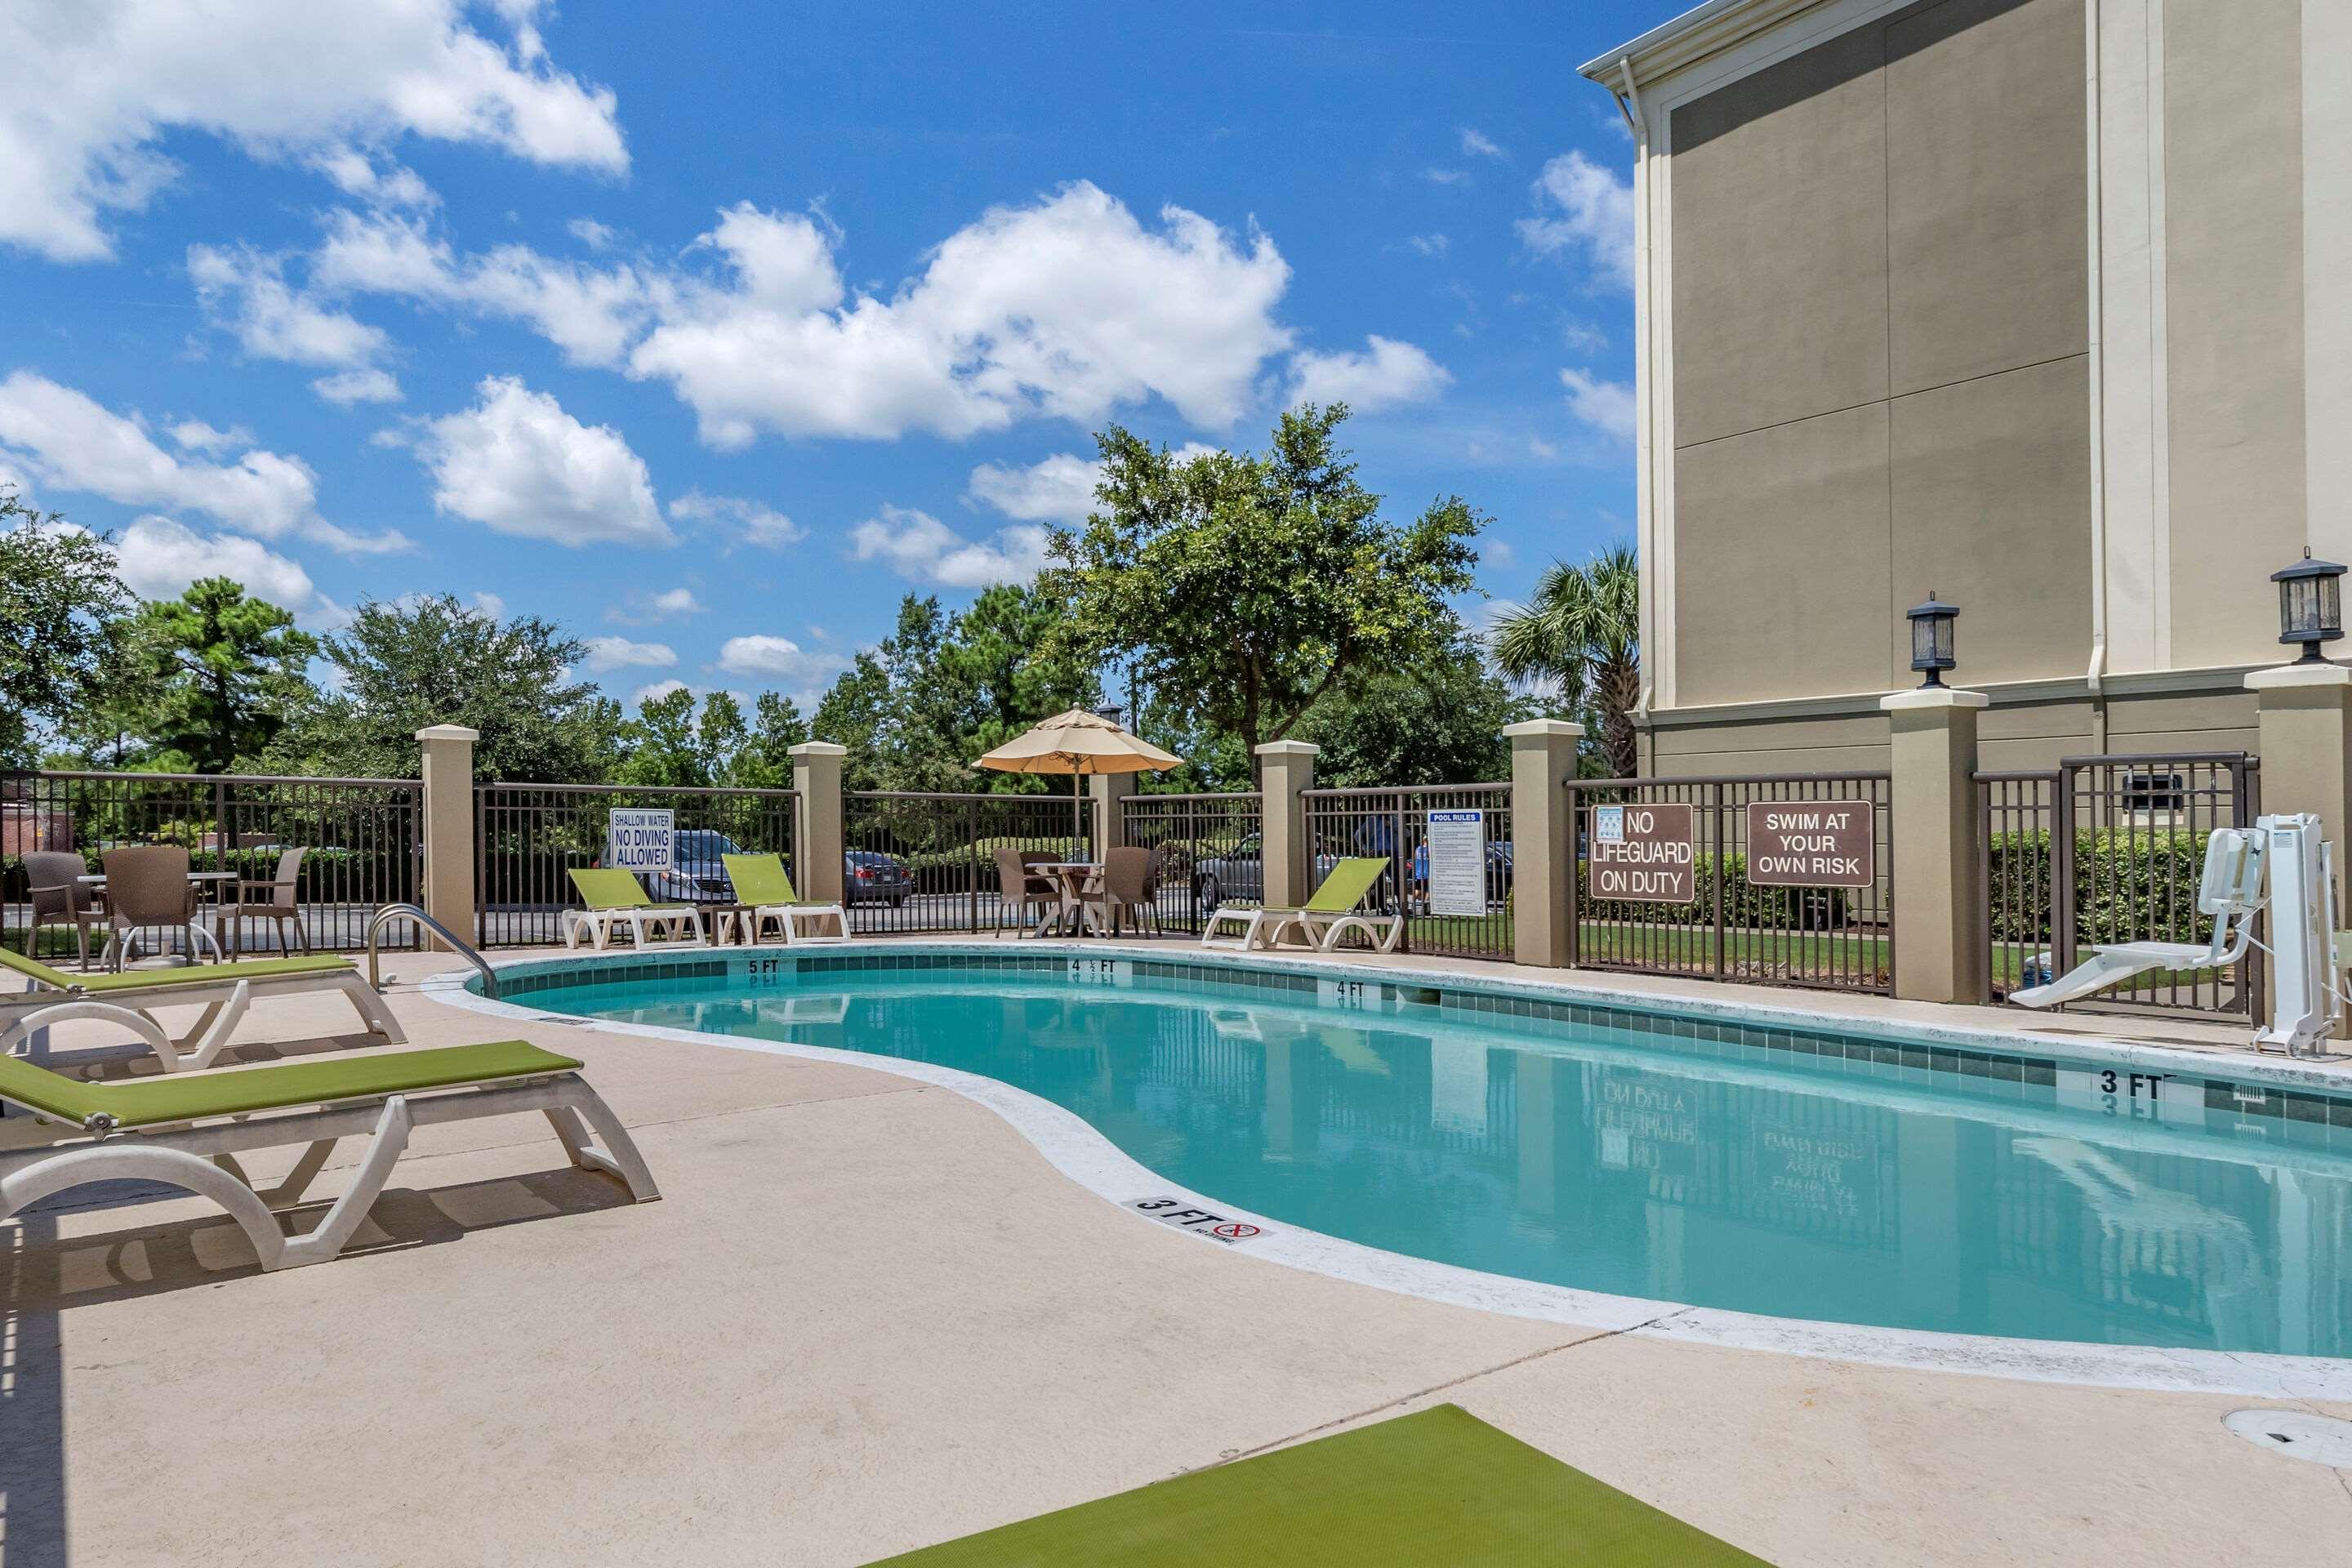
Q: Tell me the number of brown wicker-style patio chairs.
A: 7